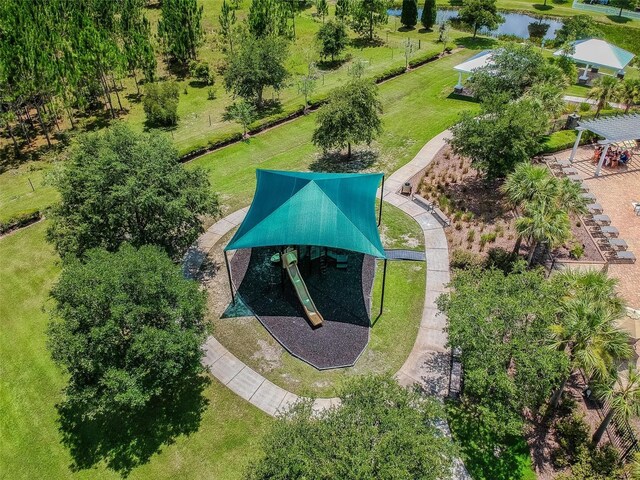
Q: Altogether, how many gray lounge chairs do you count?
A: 10